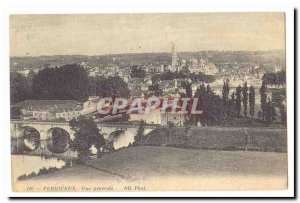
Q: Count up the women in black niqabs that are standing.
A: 0